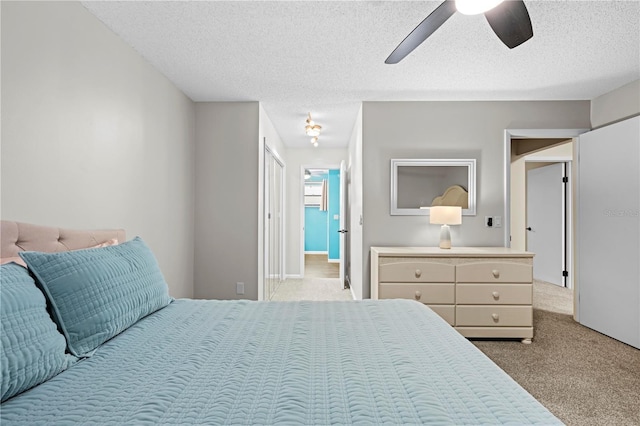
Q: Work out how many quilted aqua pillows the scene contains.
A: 2